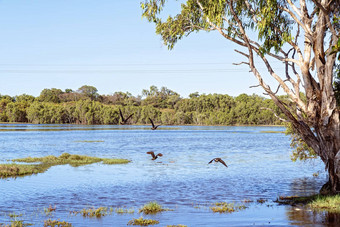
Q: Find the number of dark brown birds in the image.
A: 4